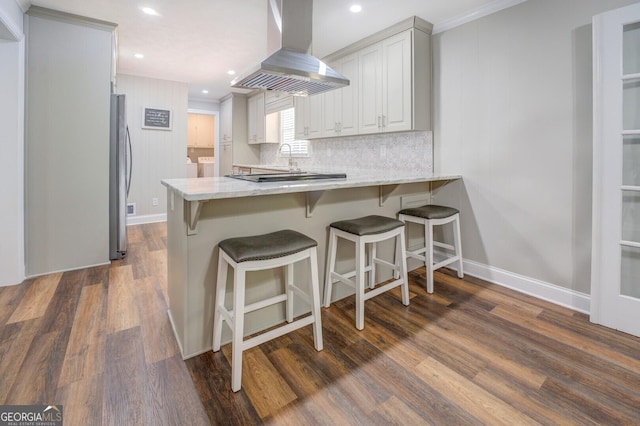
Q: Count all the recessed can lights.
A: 5